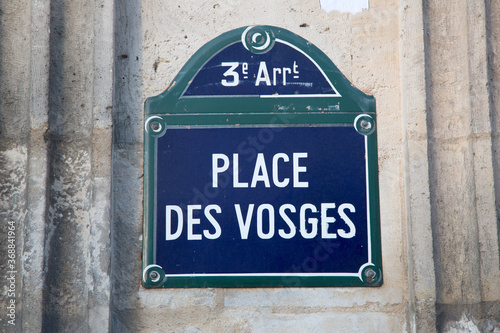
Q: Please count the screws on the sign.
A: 4